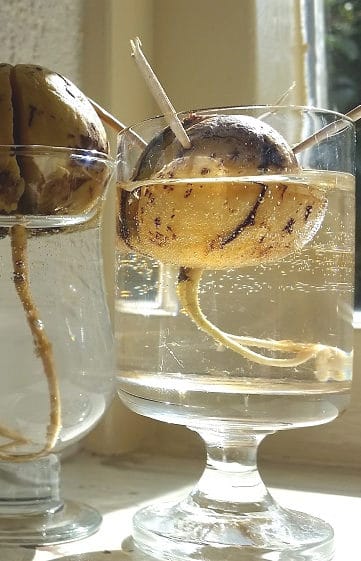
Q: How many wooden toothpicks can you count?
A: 4